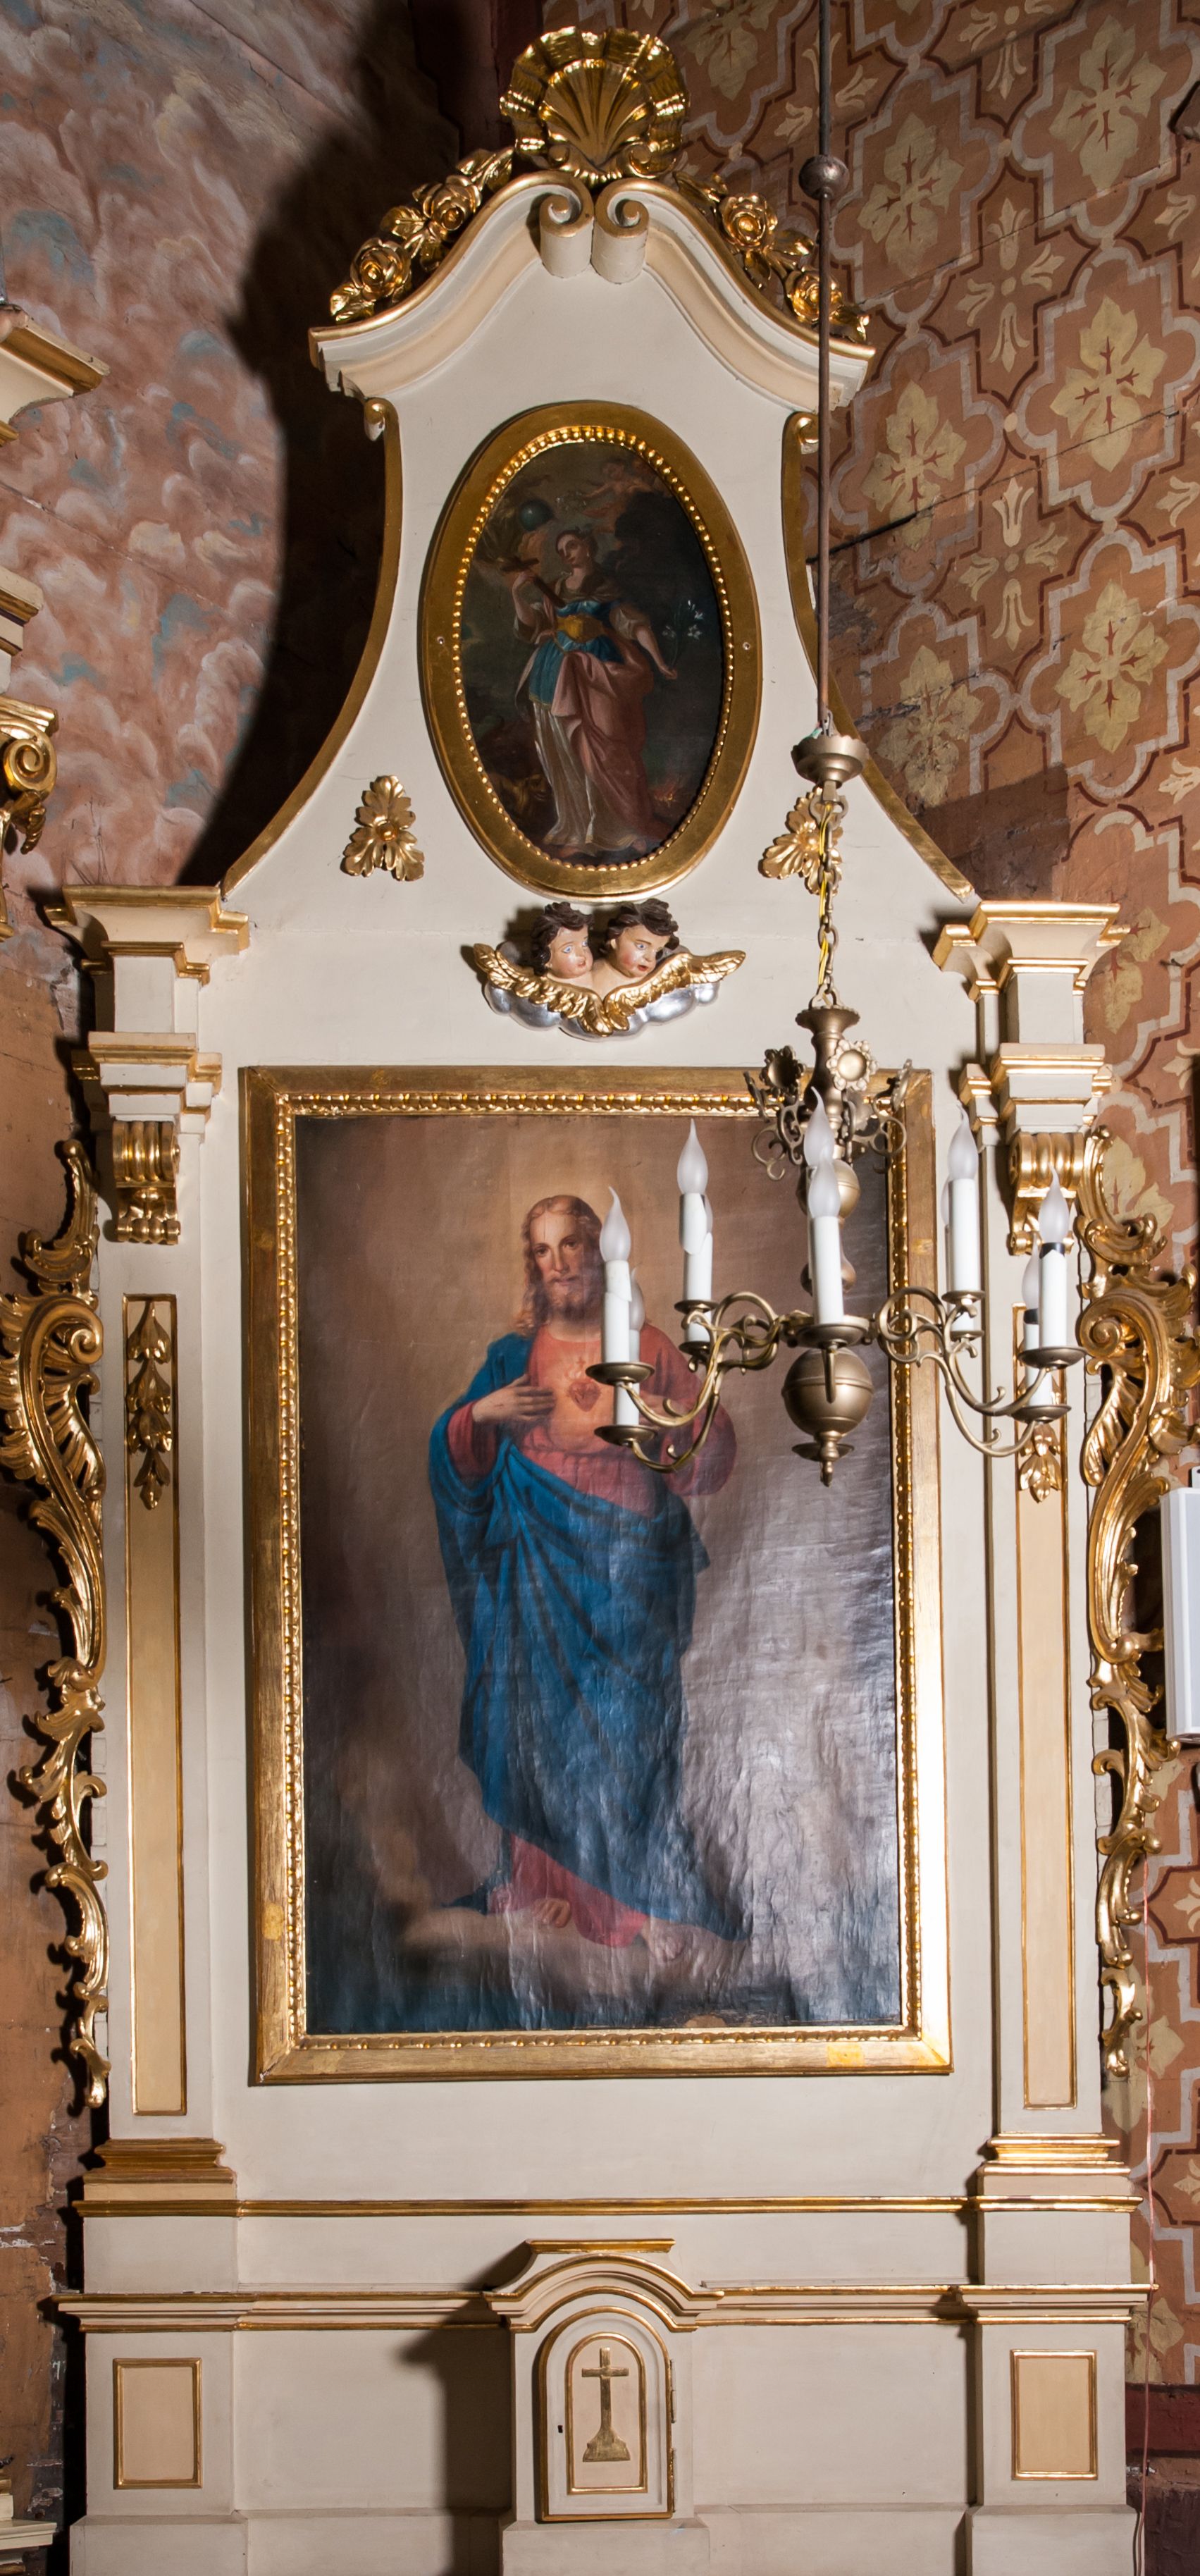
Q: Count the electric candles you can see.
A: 10